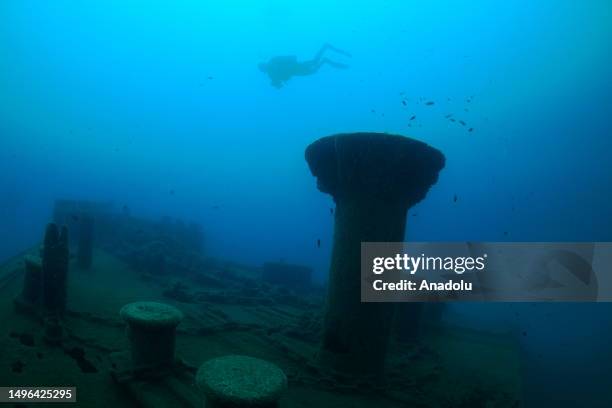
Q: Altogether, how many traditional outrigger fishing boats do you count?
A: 0